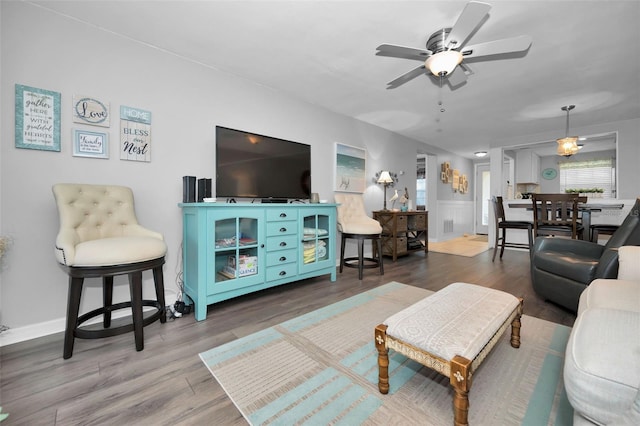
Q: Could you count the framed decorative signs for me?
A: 4